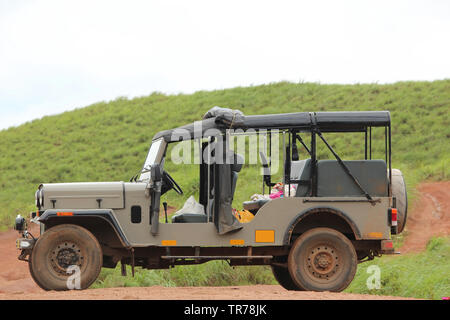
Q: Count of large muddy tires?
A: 2